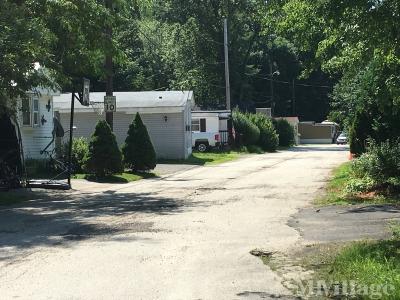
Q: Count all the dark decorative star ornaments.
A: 2